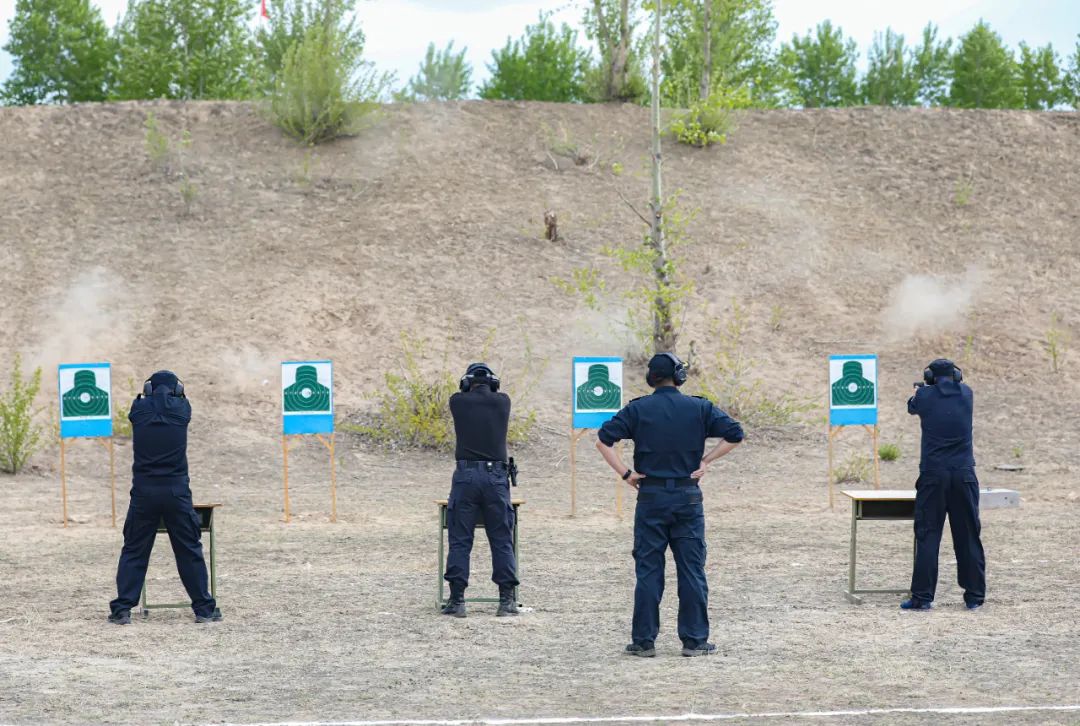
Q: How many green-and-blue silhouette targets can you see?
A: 4